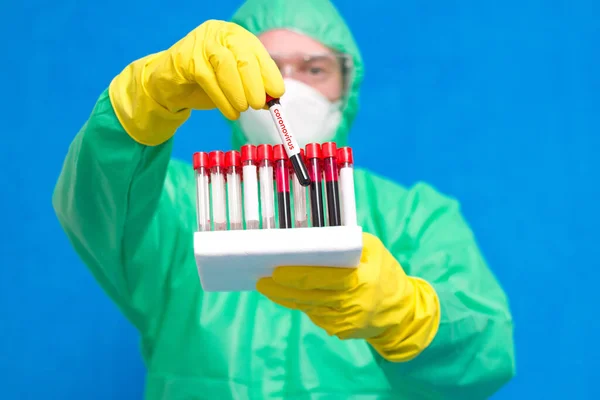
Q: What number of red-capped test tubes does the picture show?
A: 11